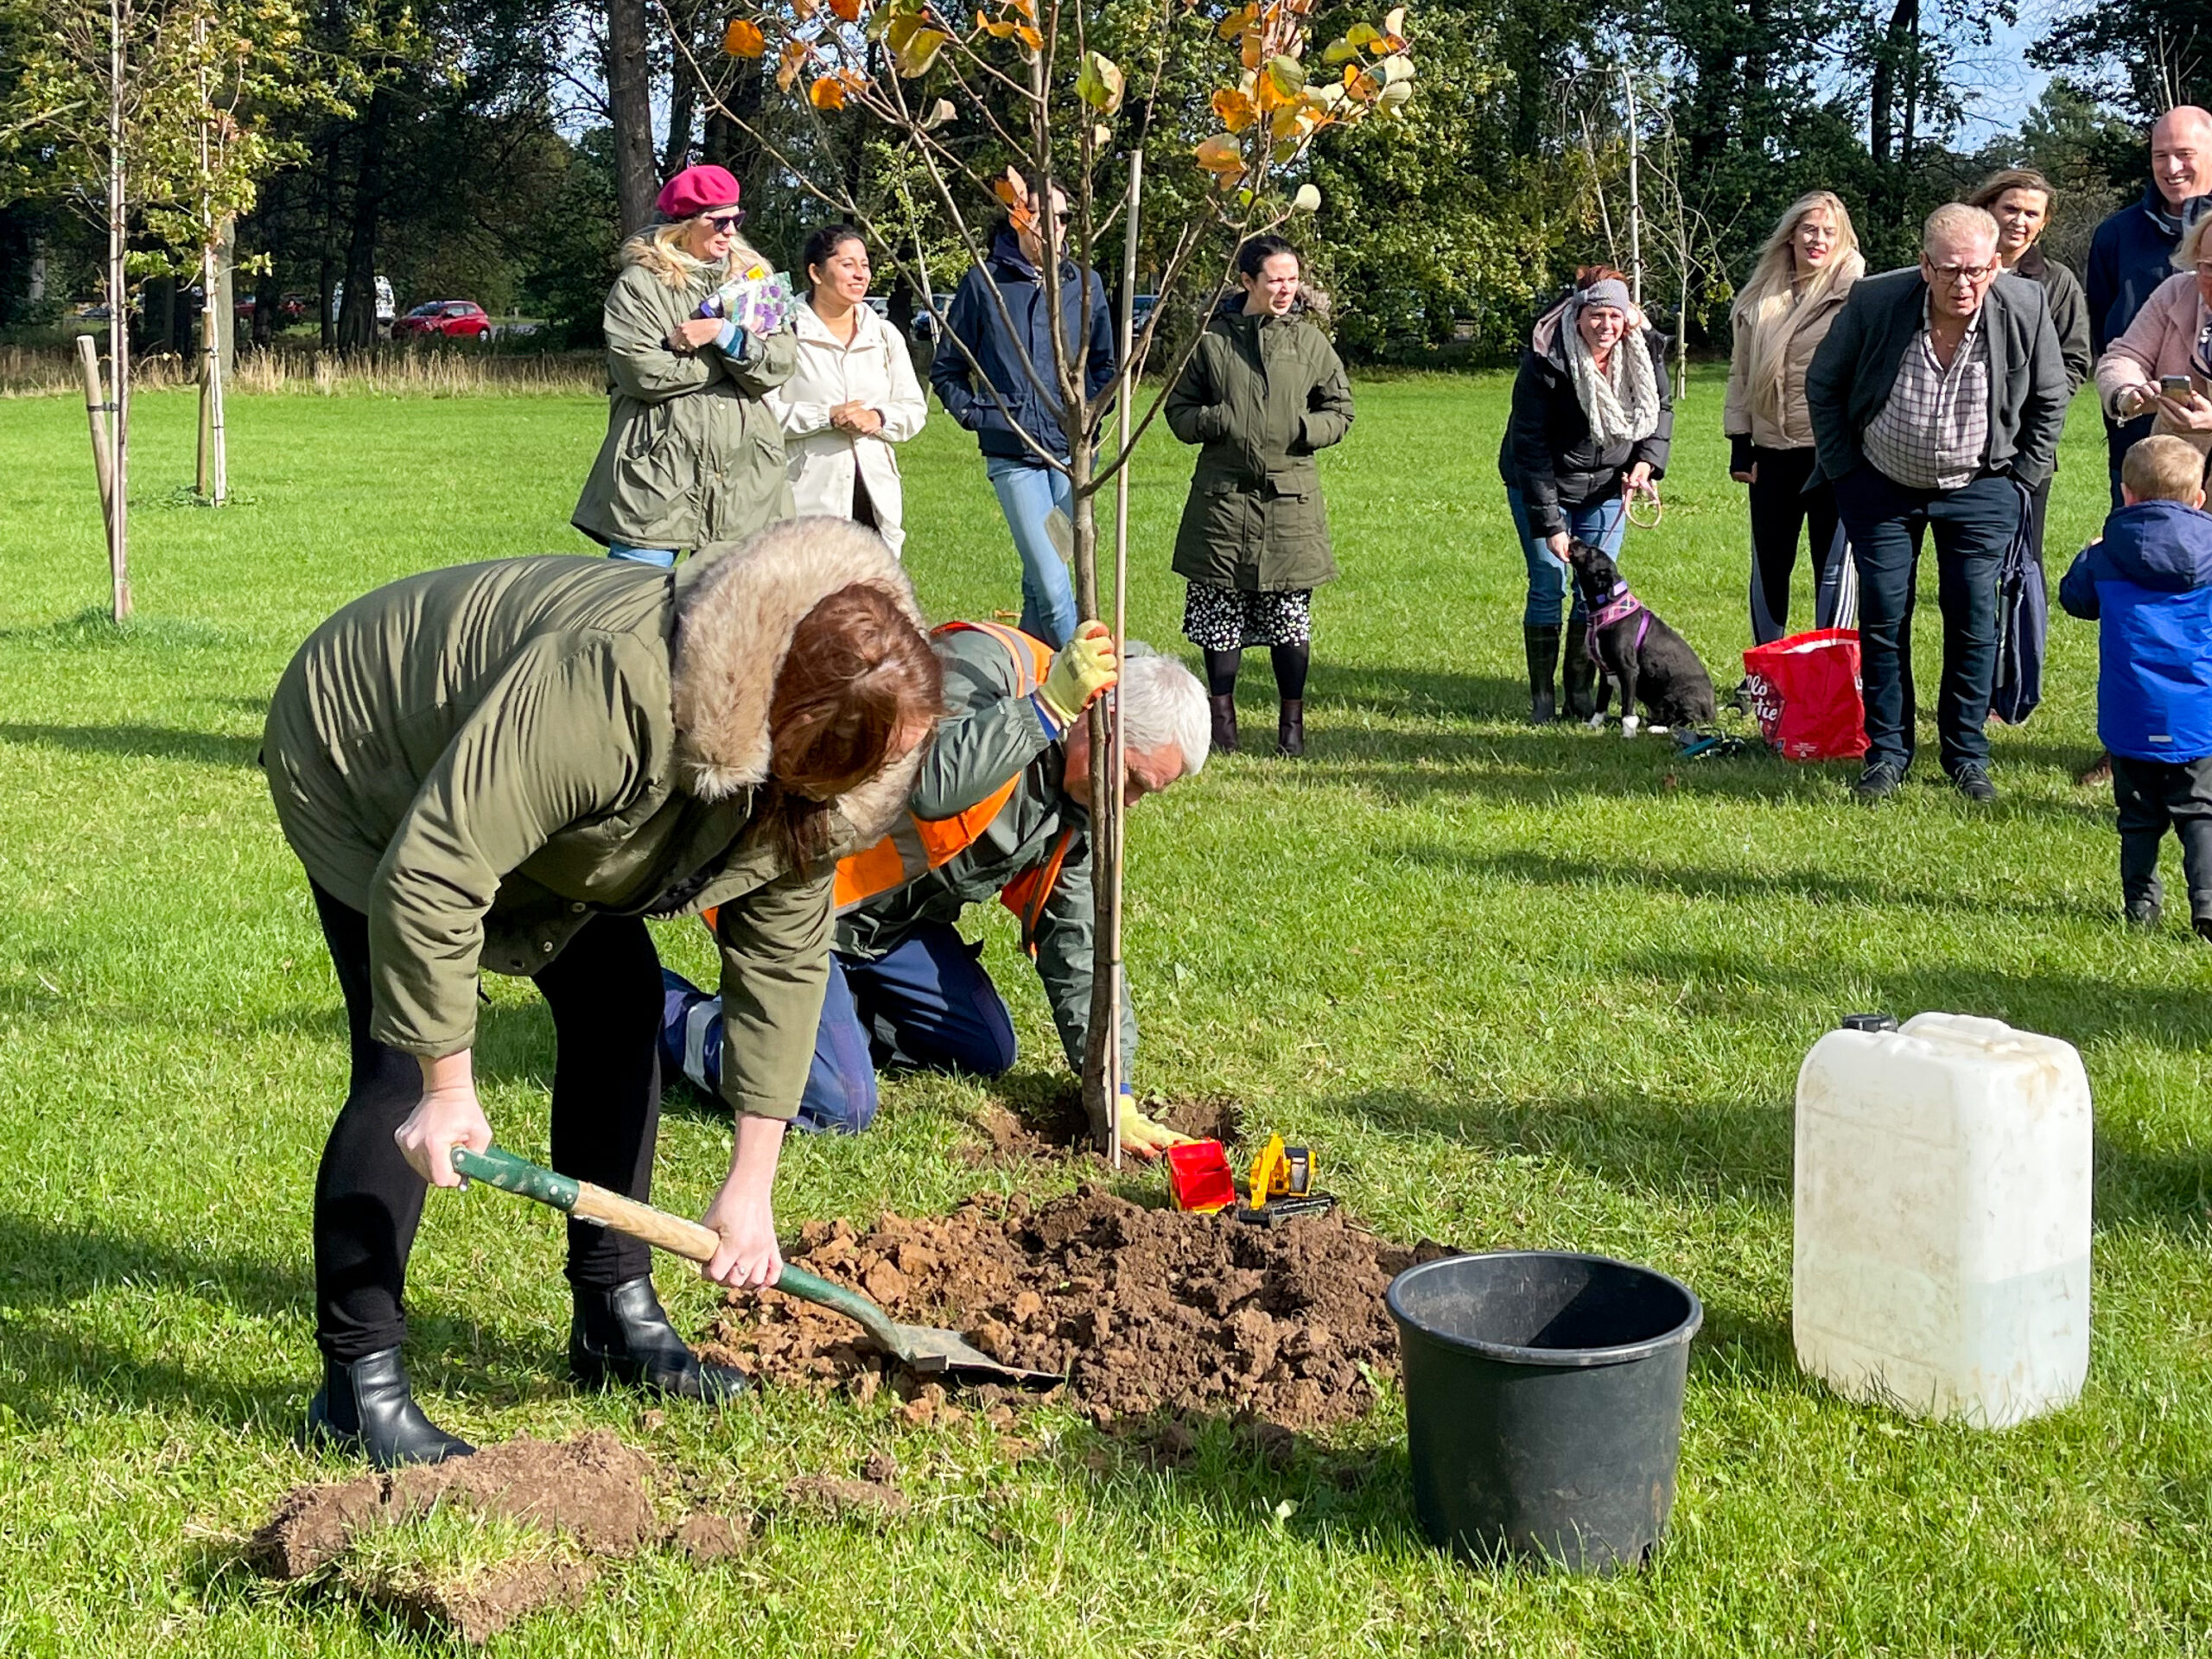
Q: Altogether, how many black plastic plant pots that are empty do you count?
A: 1